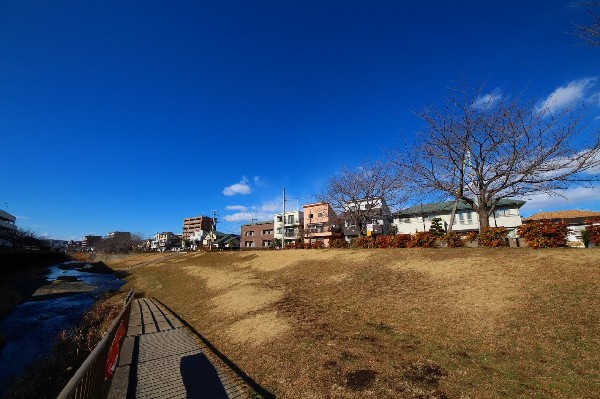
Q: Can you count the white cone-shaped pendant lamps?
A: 0